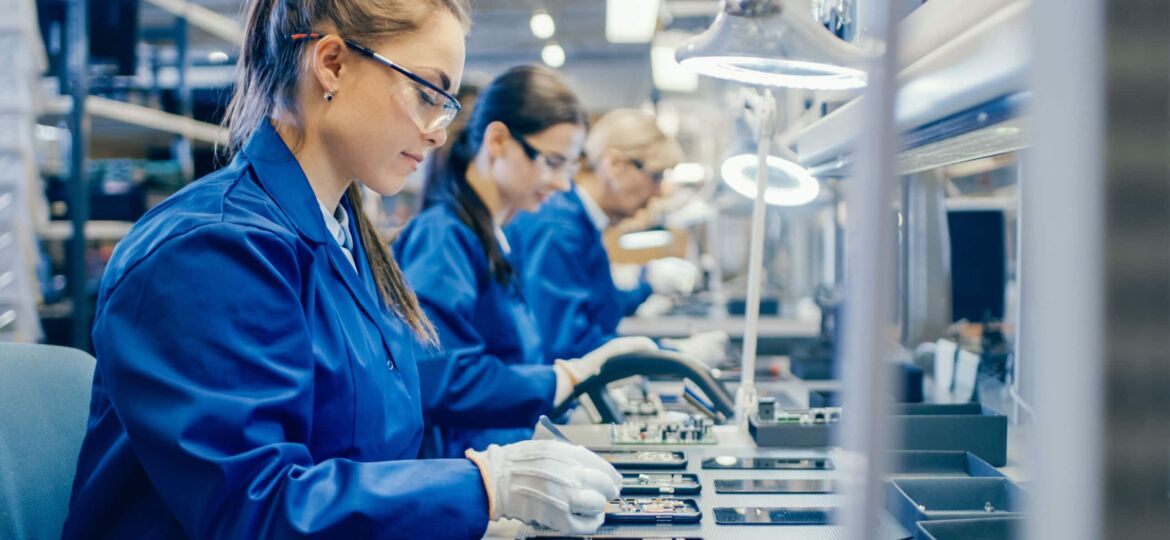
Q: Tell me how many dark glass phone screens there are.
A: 3